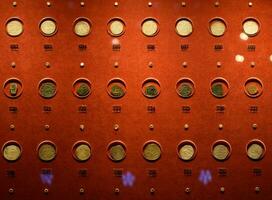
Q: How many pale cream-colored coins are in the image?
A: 8